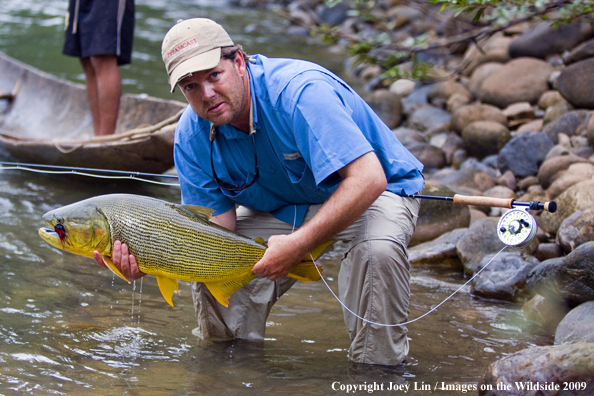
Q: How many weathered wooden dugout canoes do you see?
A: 1